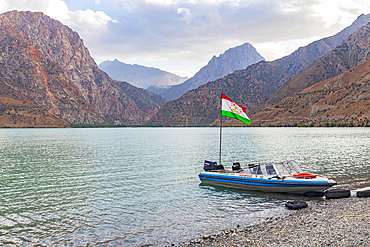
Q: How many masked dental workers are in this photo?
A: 0